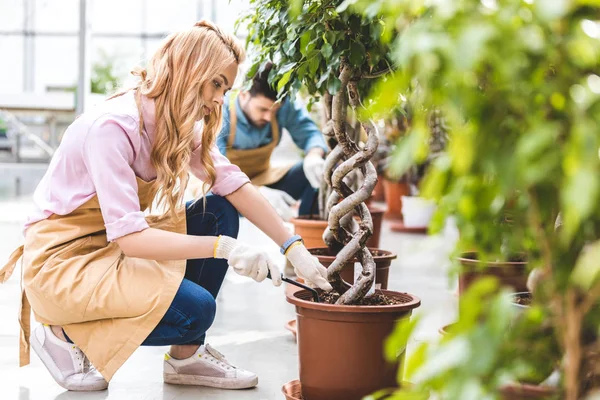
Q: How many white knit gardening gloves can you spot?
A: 4